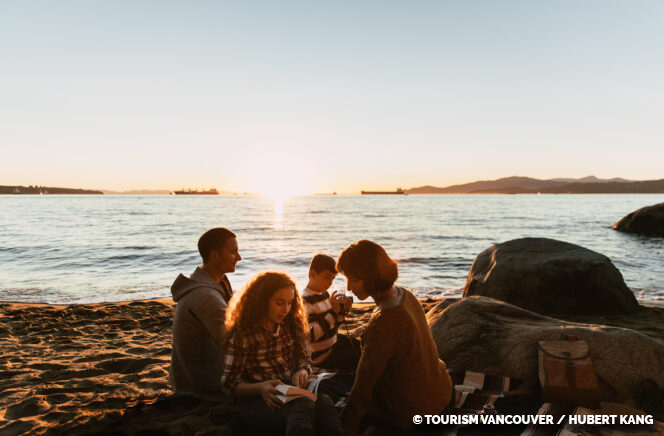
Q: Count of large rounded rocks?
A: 3